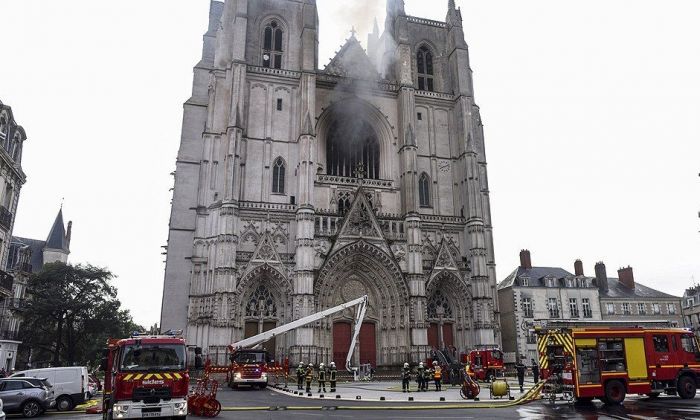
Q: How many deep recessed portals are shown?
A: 3